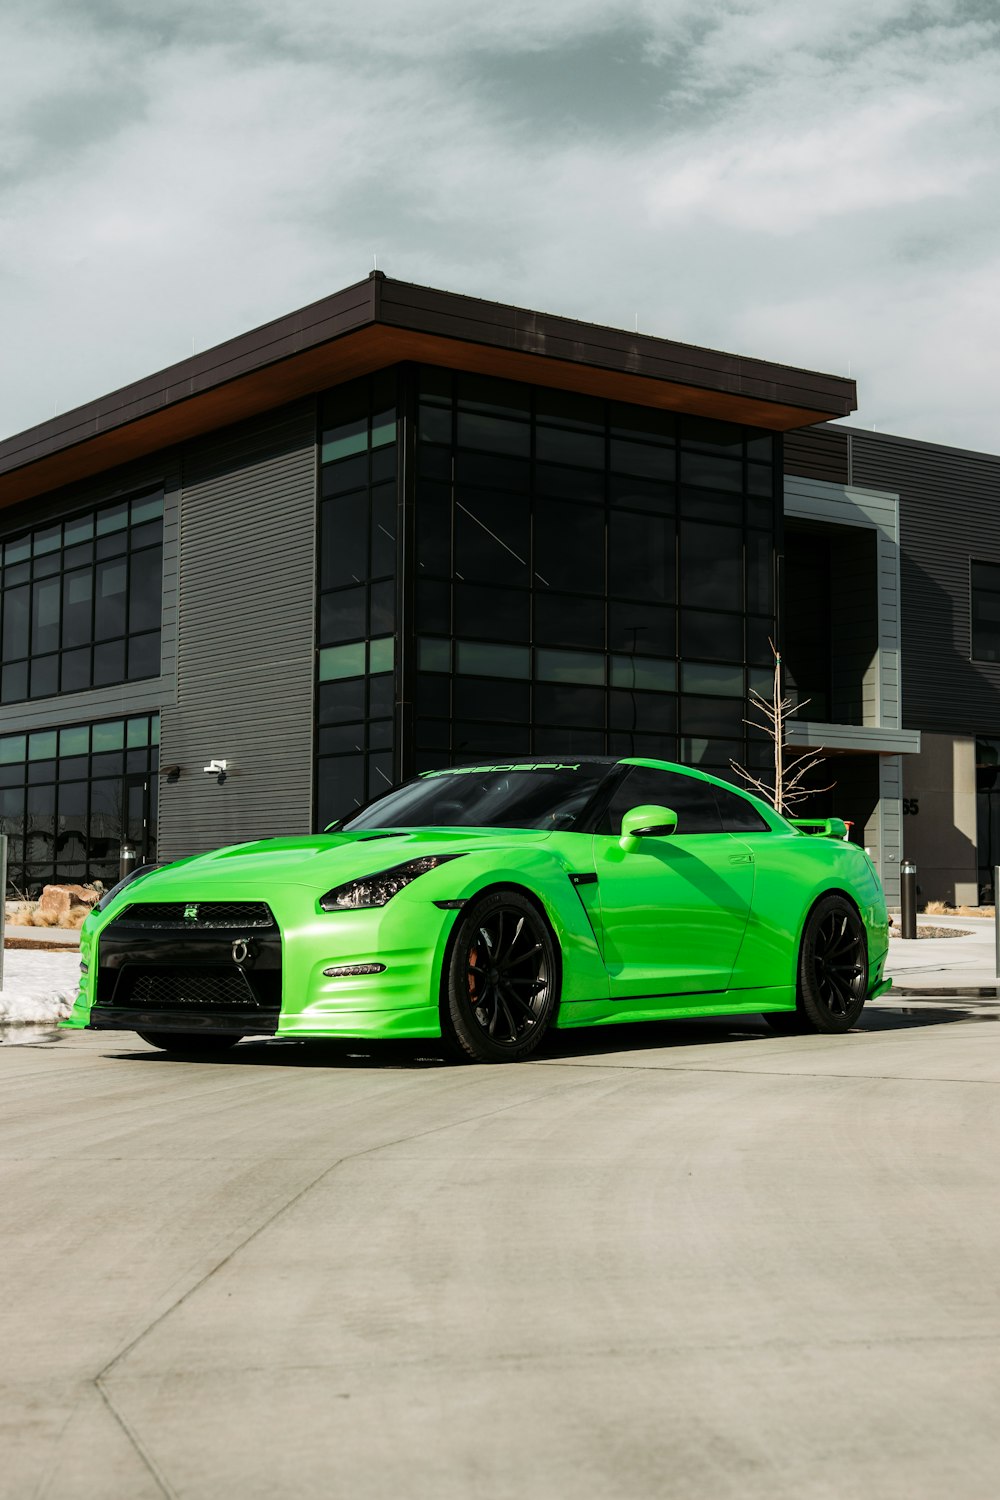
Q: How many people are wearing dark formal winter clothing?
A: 0